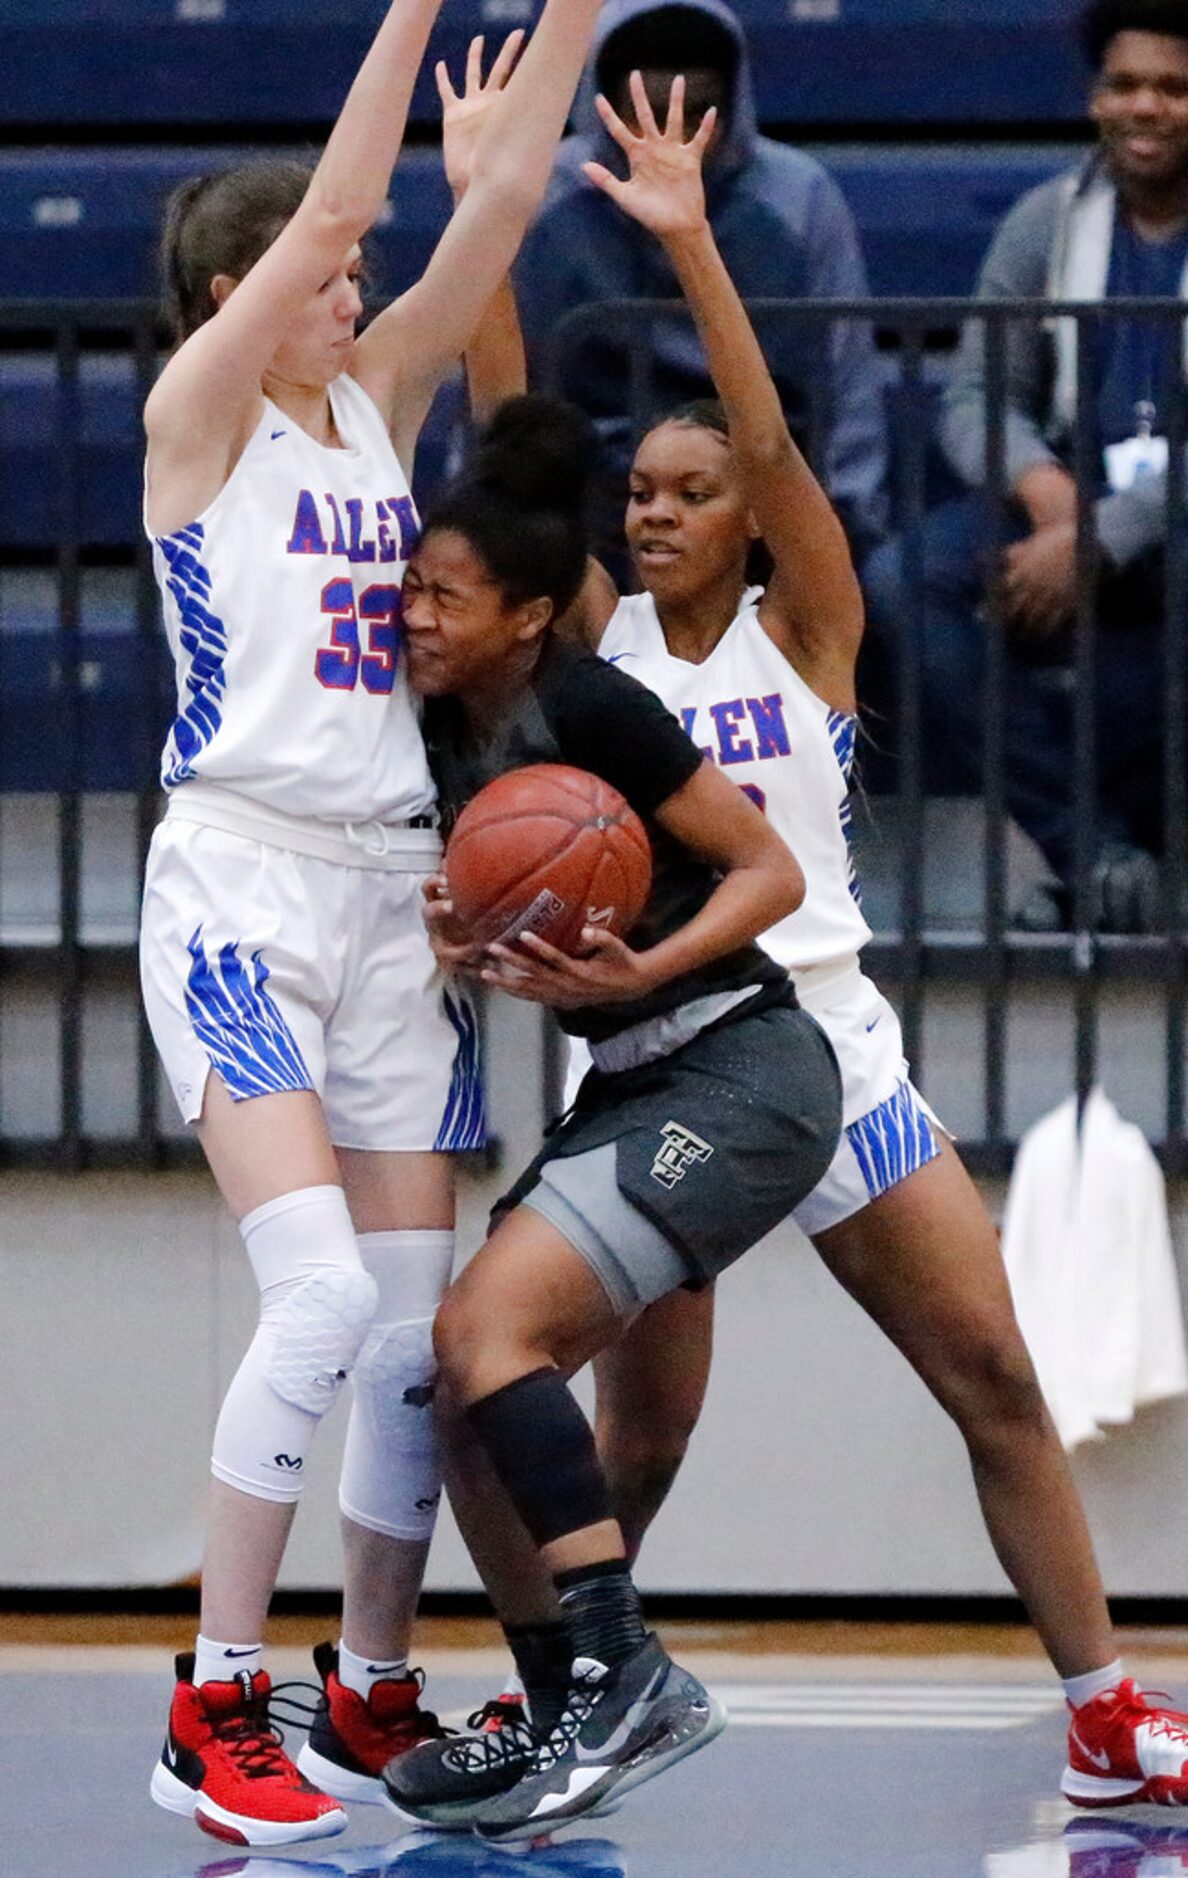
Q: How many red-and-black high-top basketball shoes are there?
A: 2